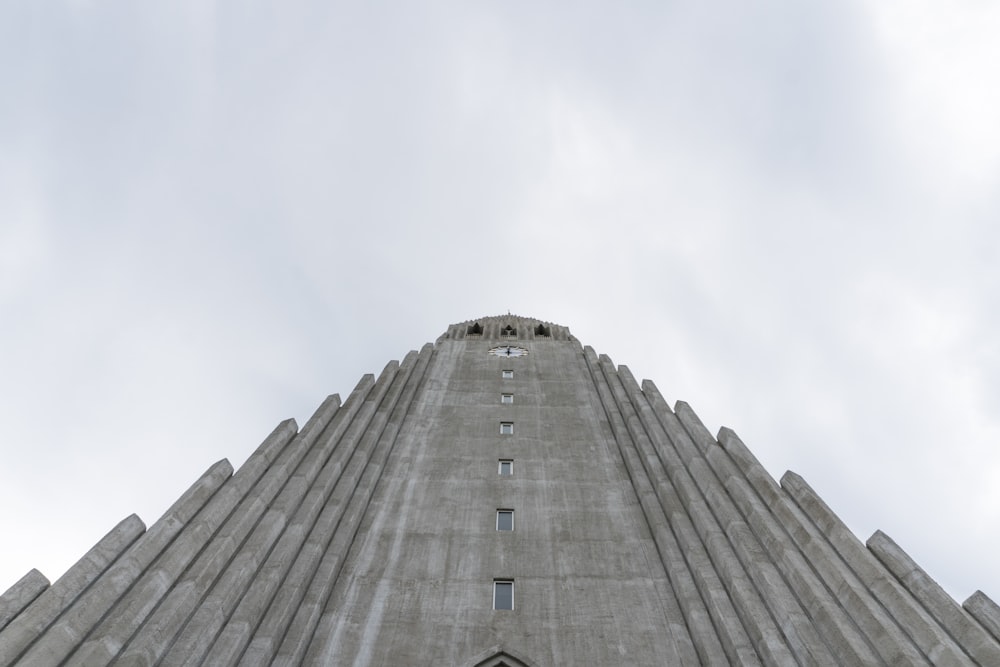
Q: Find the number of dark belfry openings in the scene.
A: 3